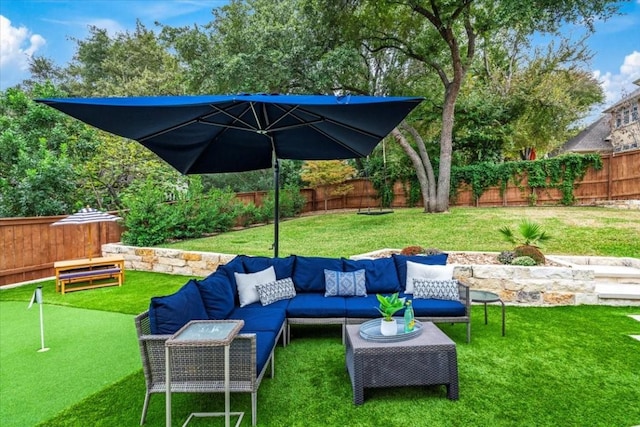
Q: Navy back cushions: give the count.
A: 7